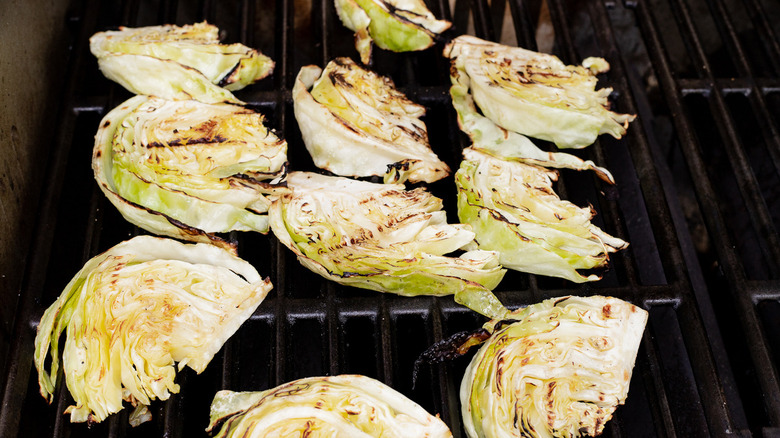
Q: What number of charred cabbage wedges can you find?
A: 10